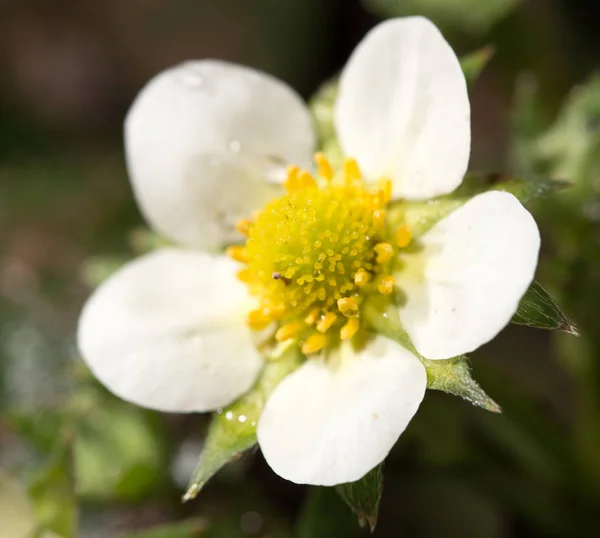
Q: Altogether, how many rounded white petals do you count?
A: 5